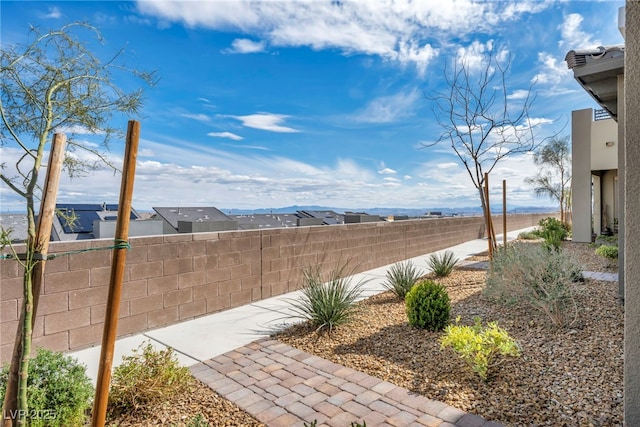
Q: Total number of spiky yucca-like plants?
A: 3